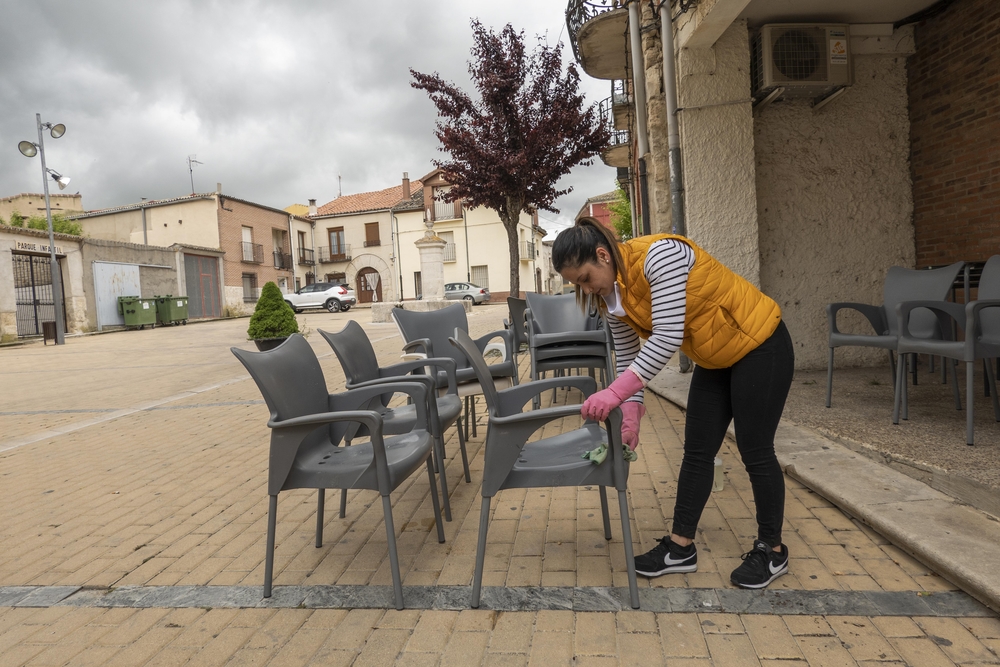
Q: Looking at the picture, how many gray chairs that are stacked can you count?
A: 3